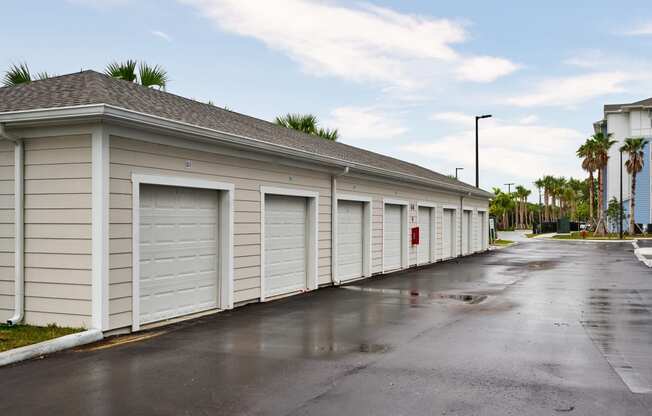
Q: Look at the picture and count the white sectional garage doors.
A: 8